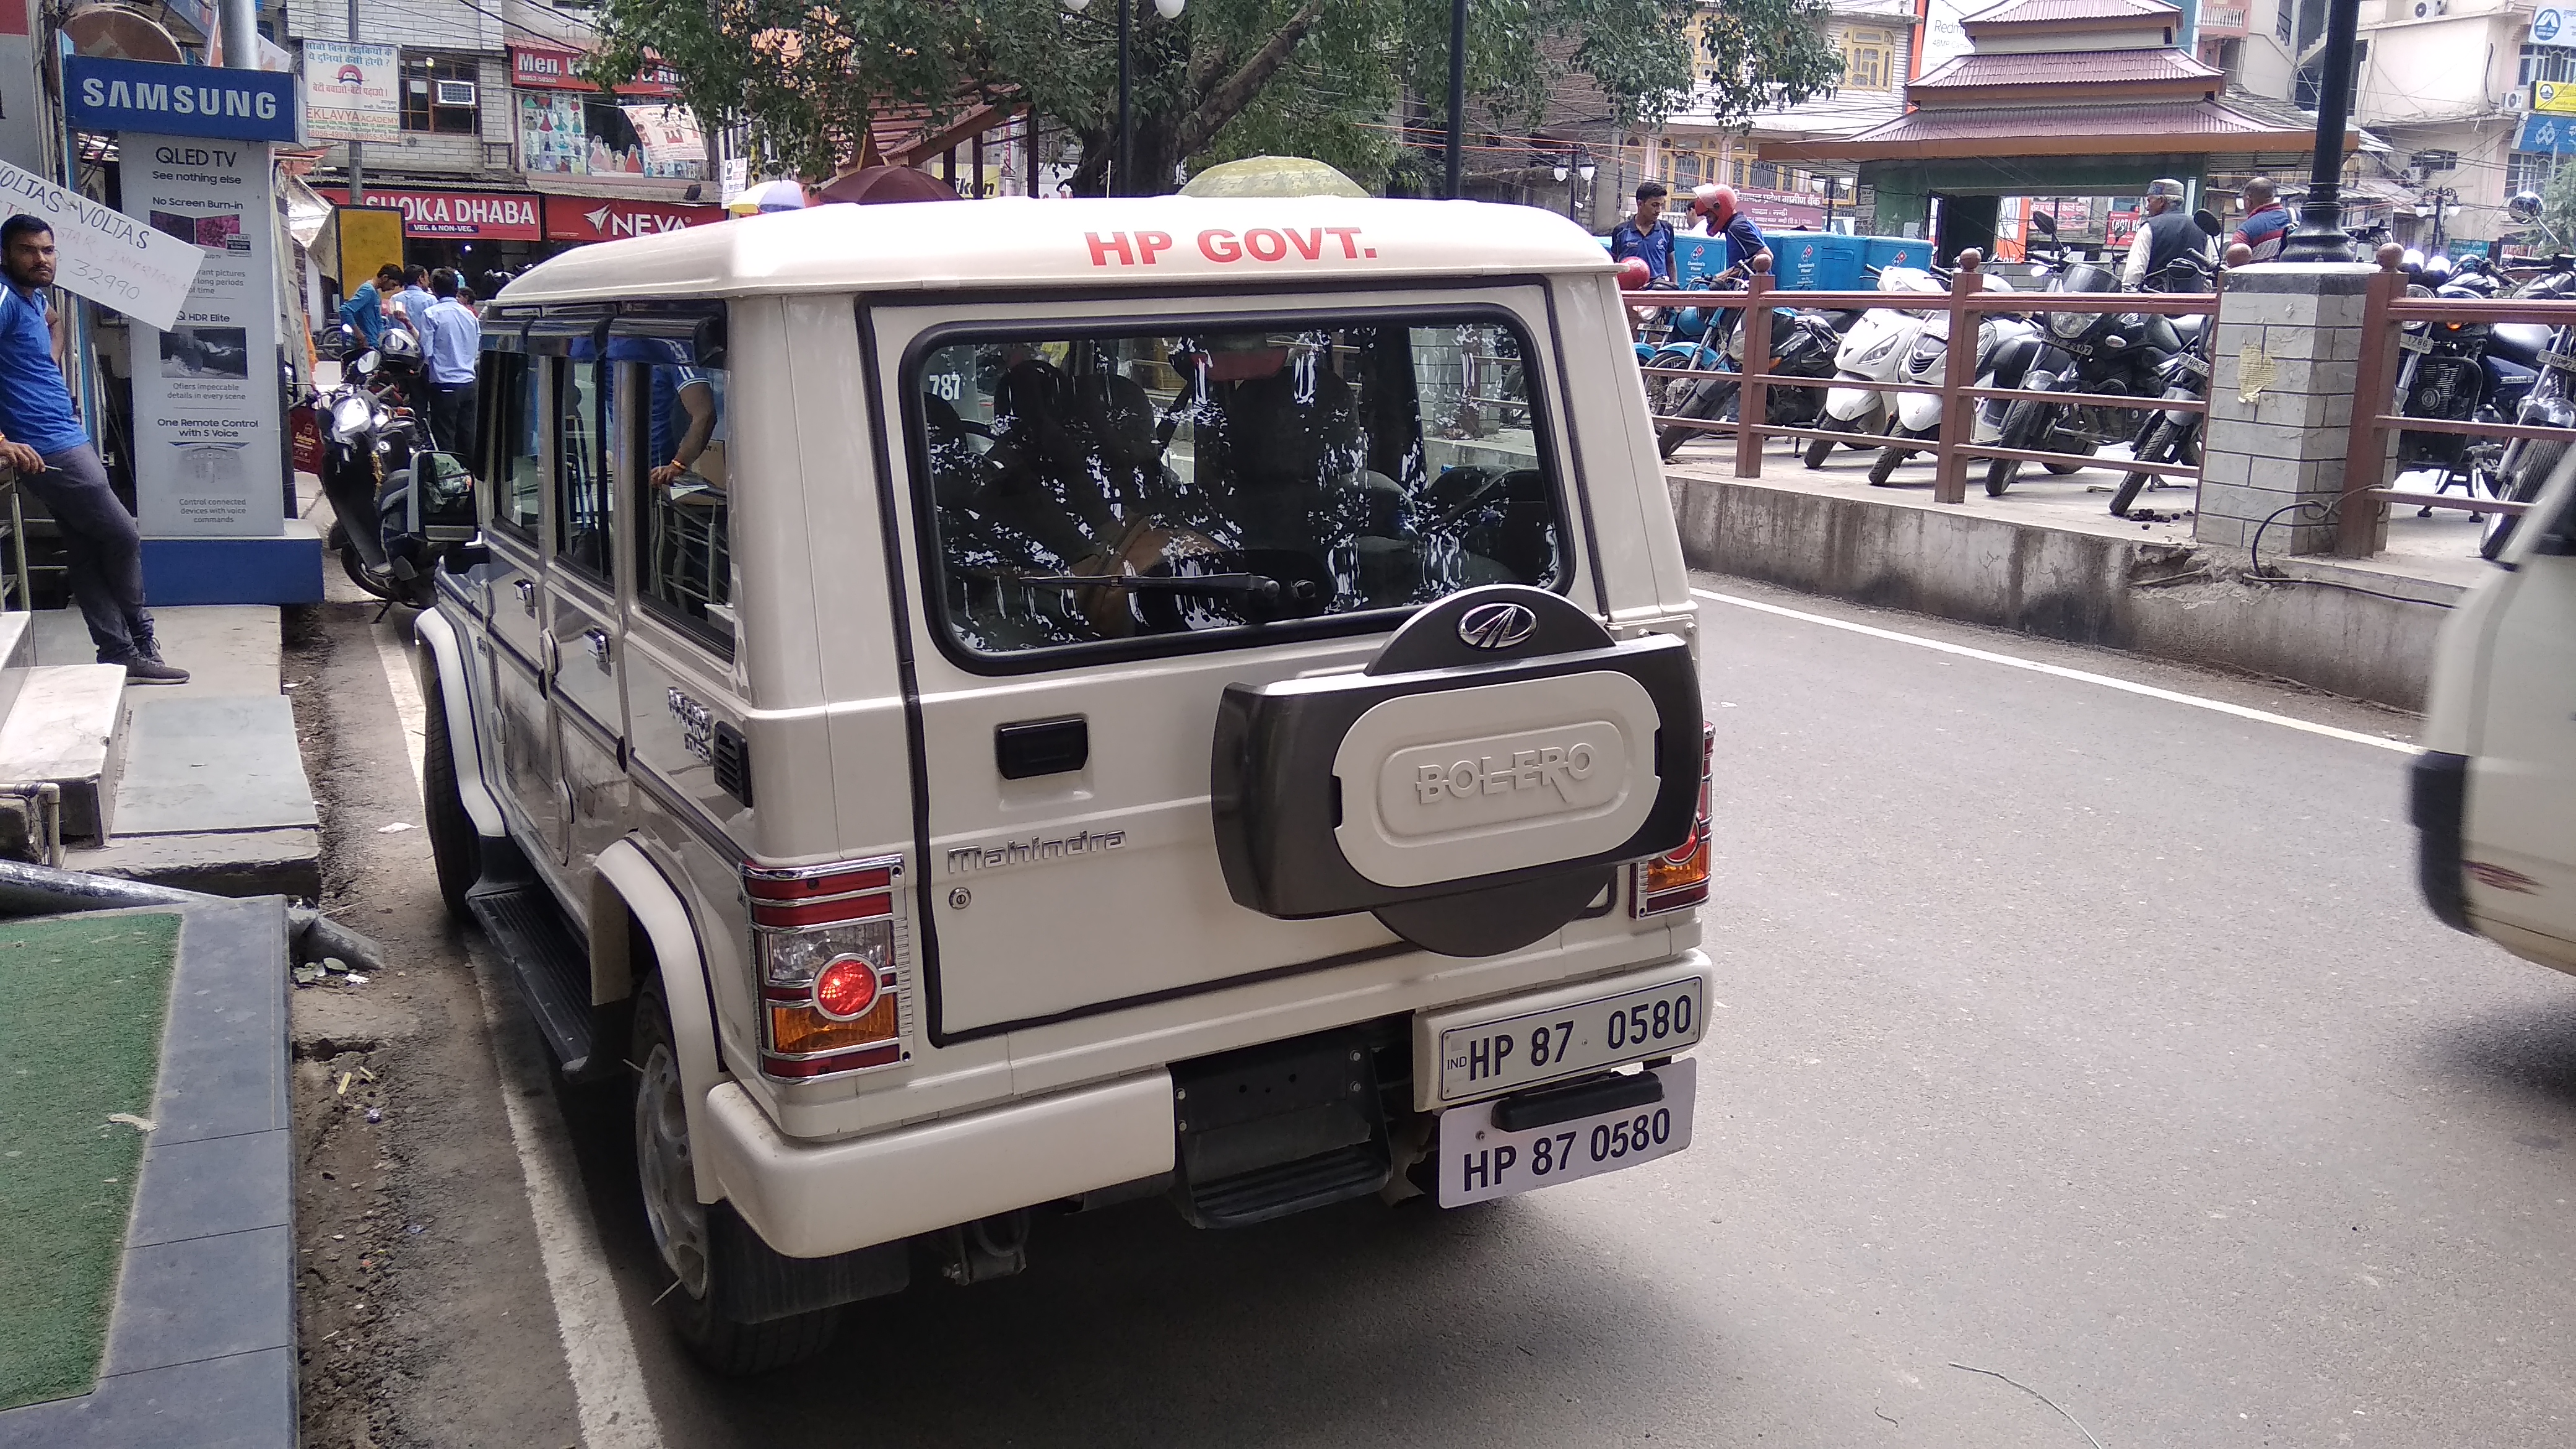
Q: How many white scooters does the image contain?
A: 2